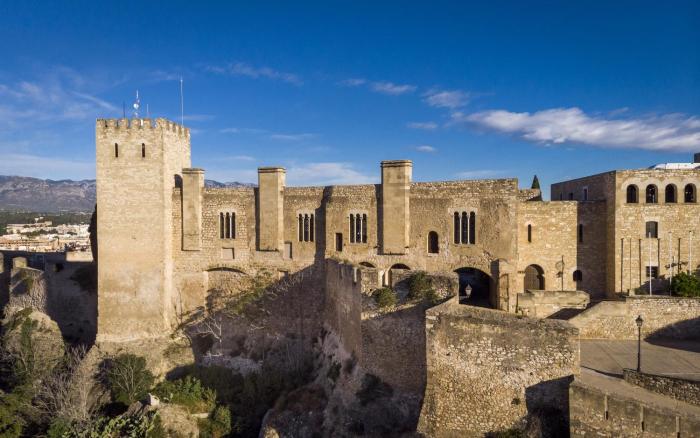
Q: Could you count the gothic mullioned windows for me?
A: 4